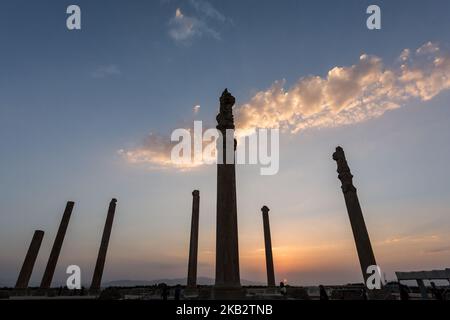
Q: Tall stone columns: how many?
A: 7